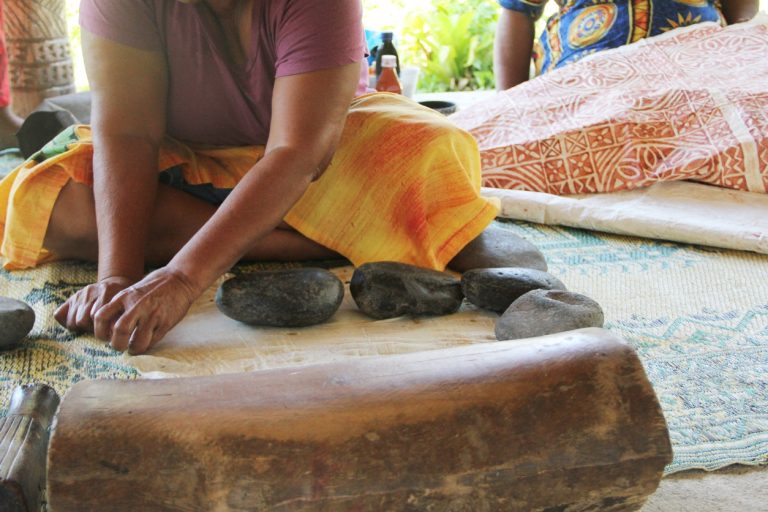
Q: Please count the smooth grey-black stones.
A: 6